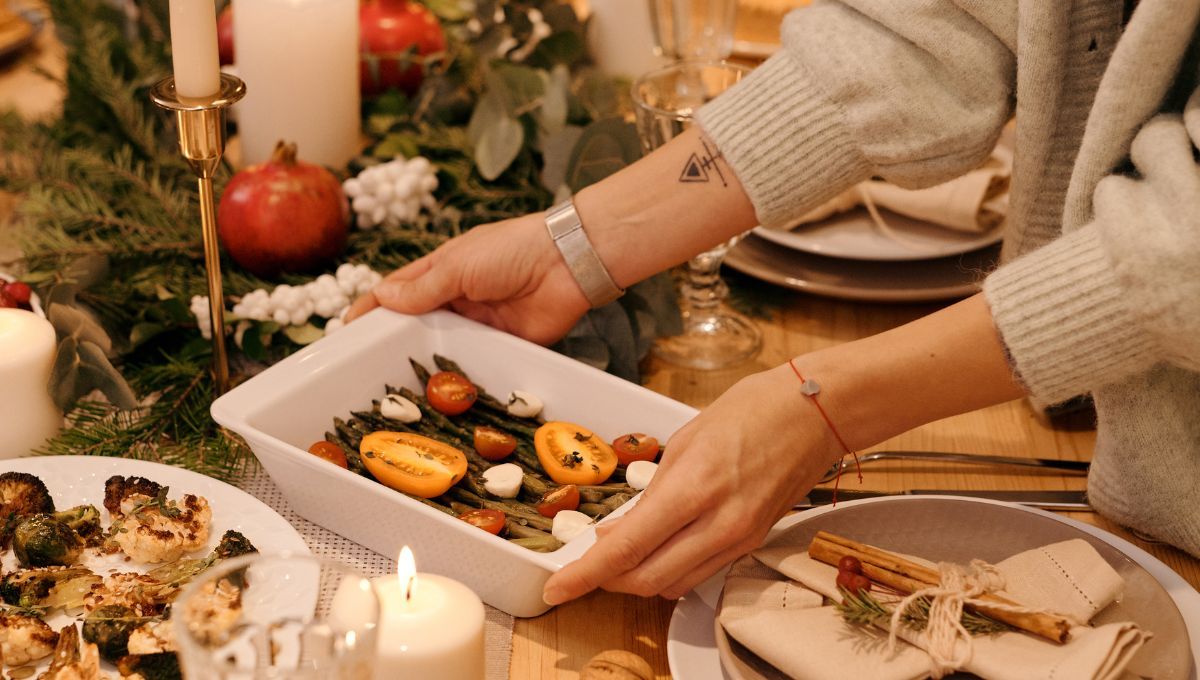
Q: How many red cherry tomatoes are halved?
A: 6